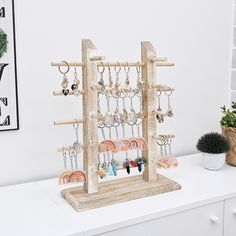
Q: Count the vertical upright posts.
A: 2